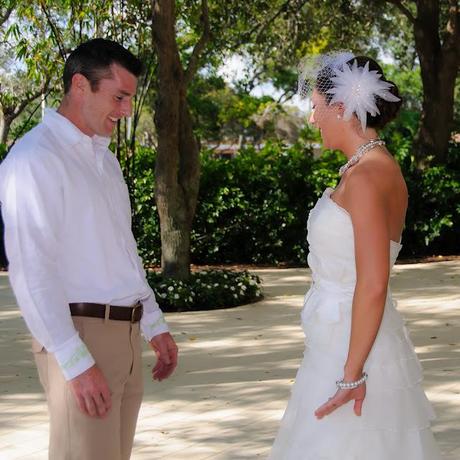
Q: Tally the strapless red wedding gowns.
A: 0